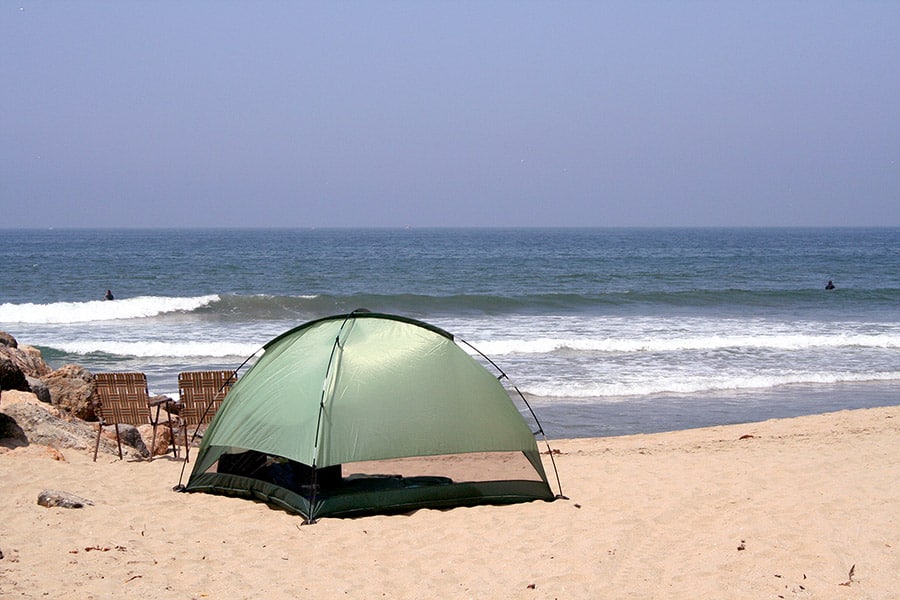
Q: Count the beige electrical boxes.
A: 0